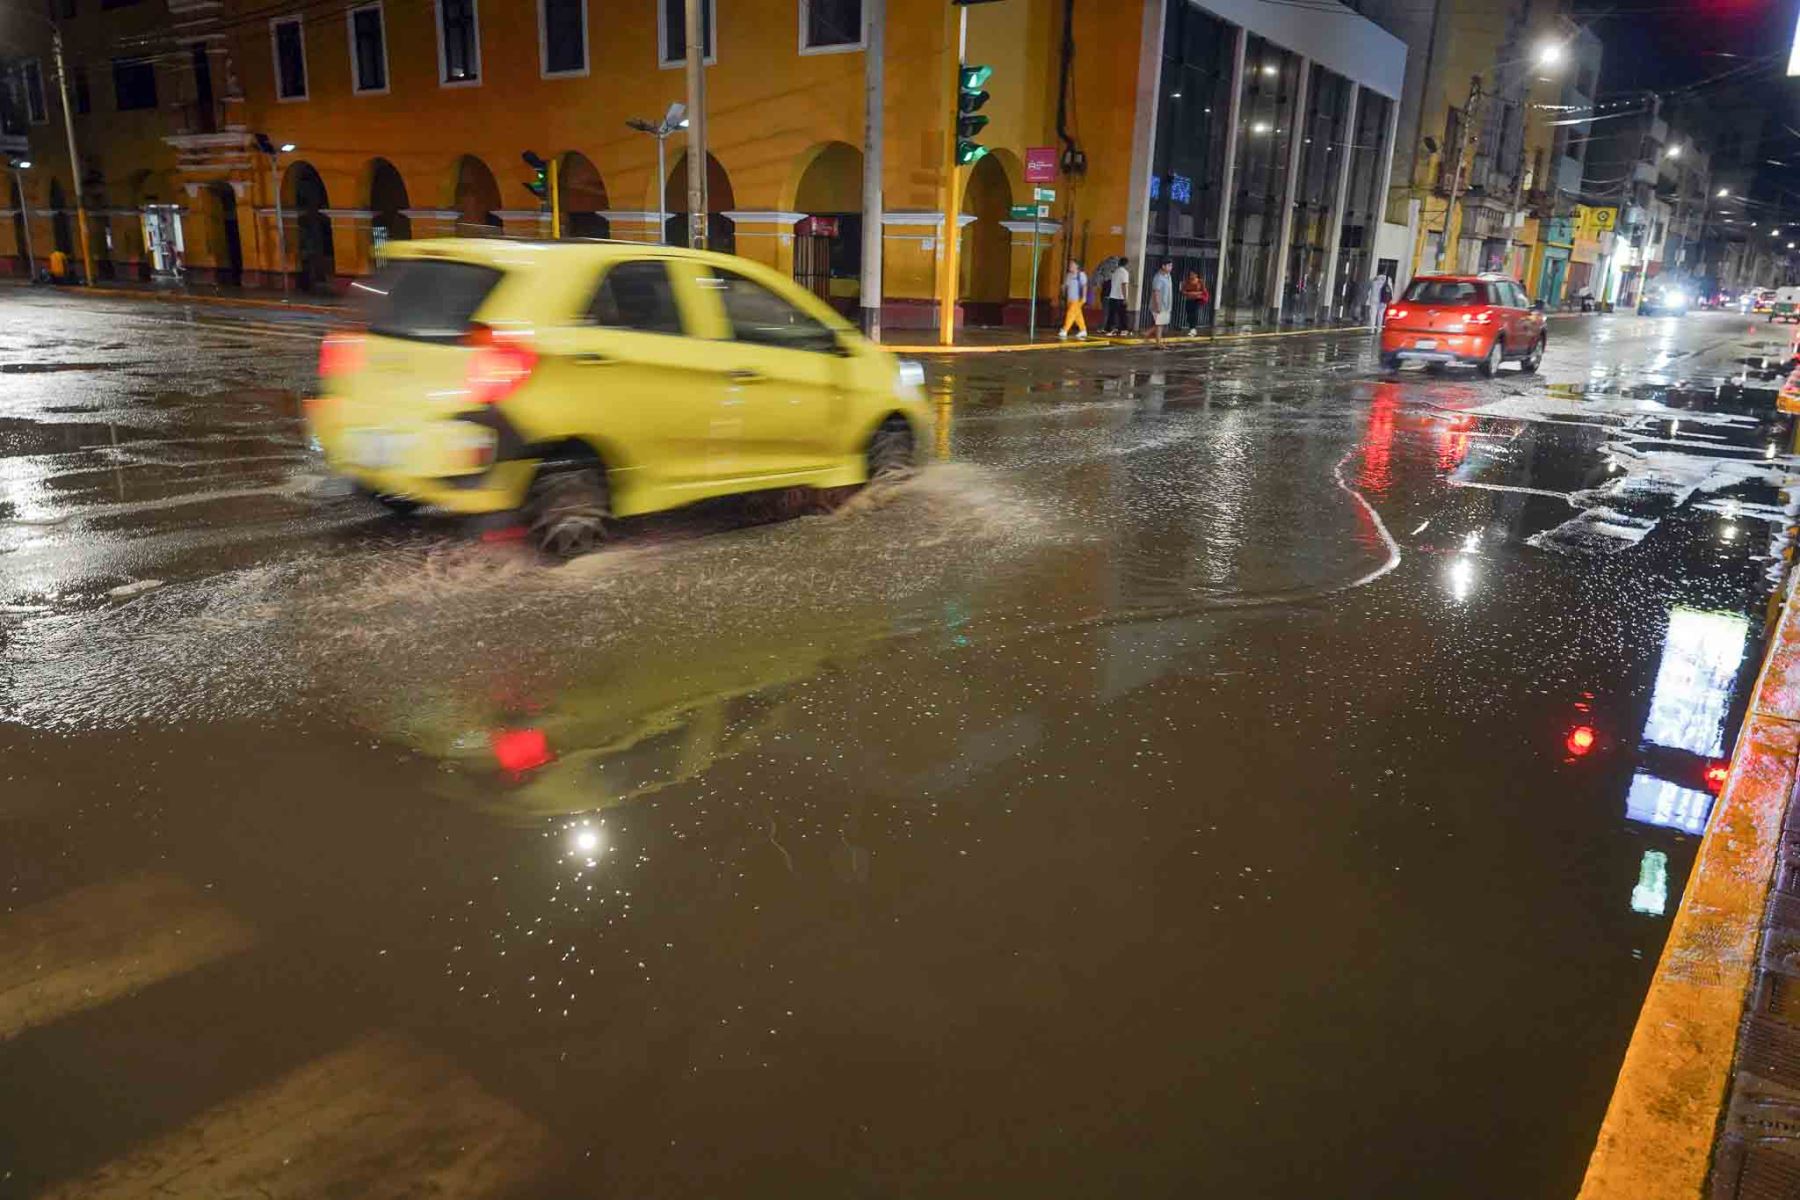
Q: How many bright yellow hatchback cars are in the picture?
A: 1